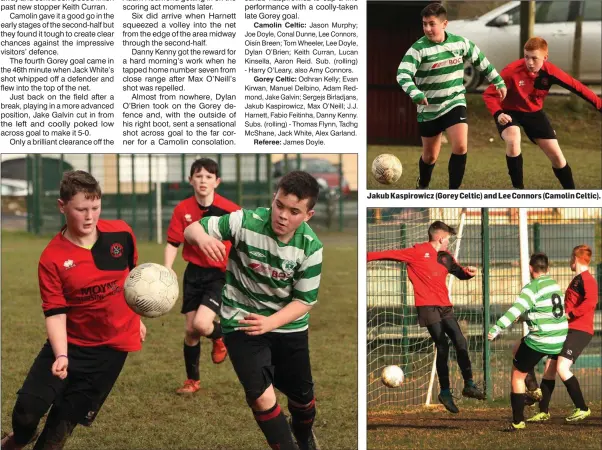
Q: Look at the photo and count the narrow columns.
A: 3